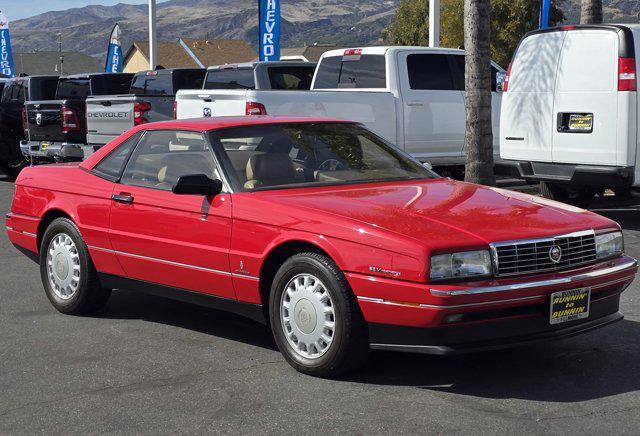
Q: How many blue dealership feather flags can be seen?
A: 4